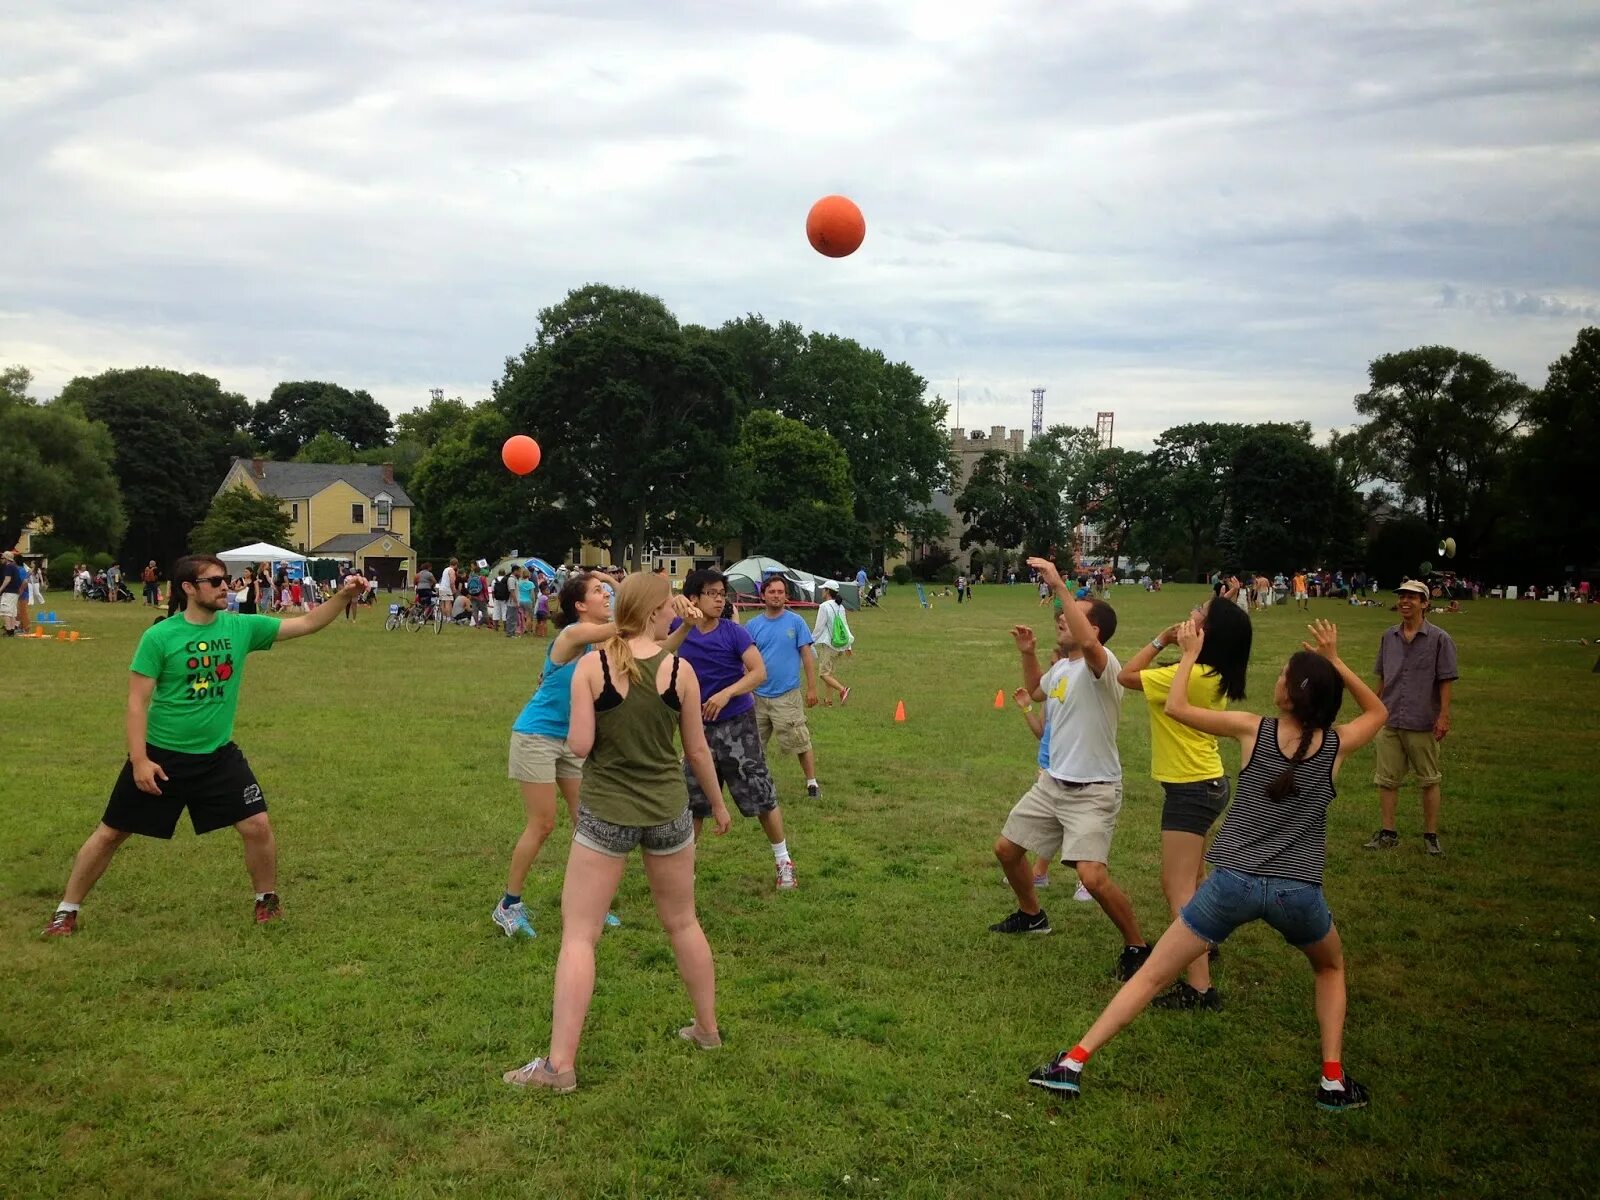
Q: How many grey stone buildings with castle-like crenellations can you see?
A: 1